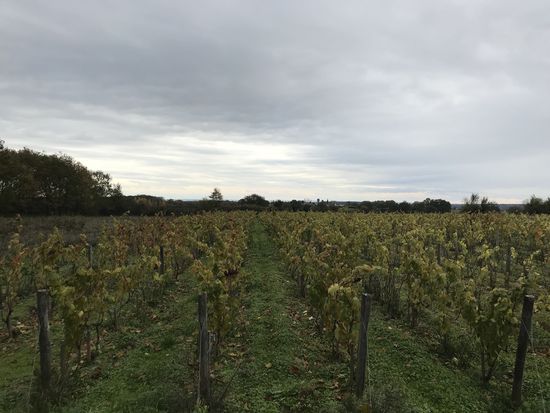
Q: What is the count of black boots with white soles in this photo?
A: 0